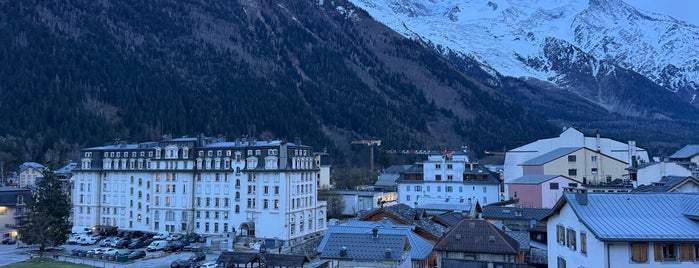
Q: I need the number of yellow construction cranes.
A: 1